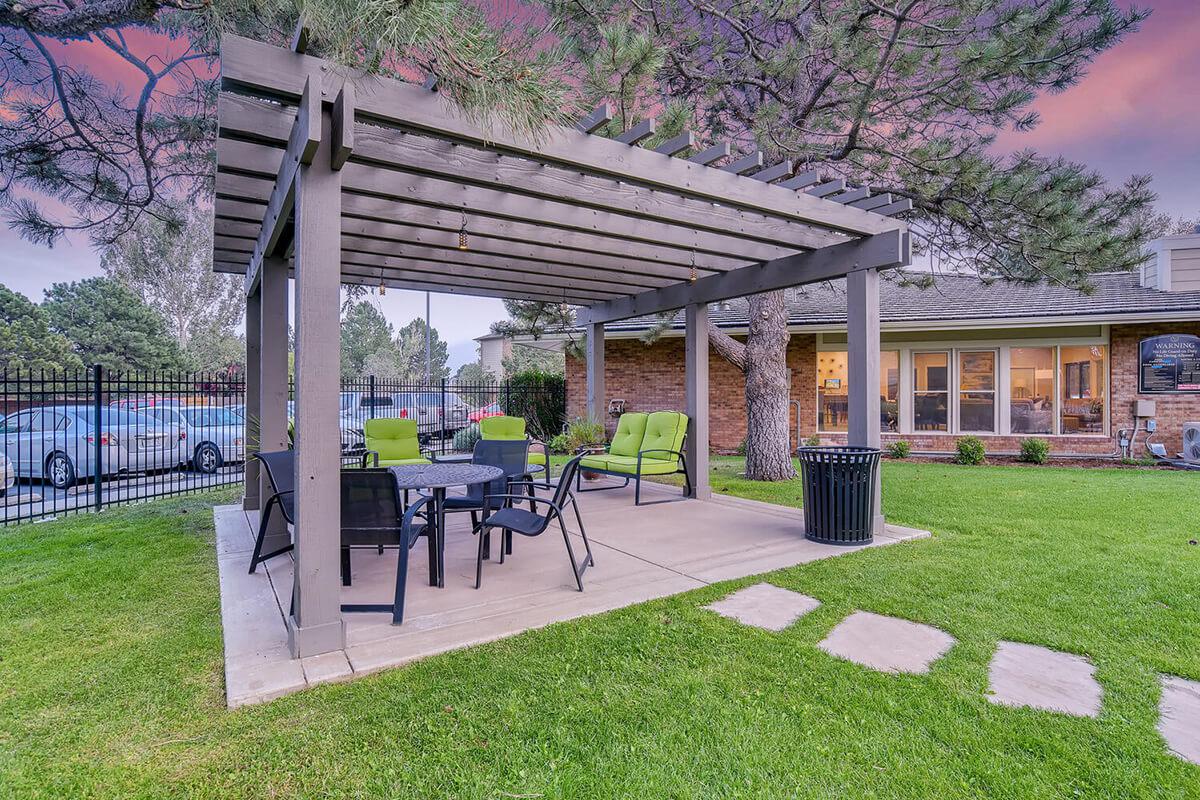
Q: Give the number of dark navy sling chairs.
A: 4